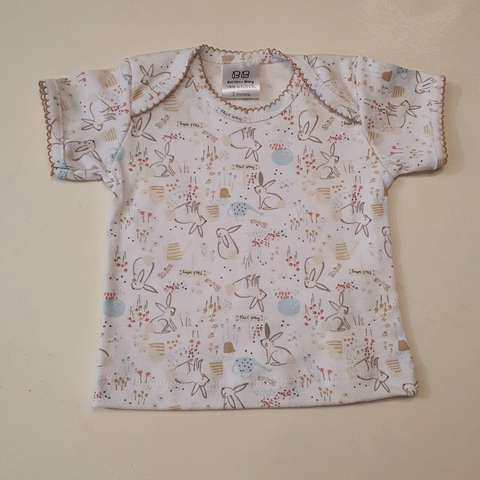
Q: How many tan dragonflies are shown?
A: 9